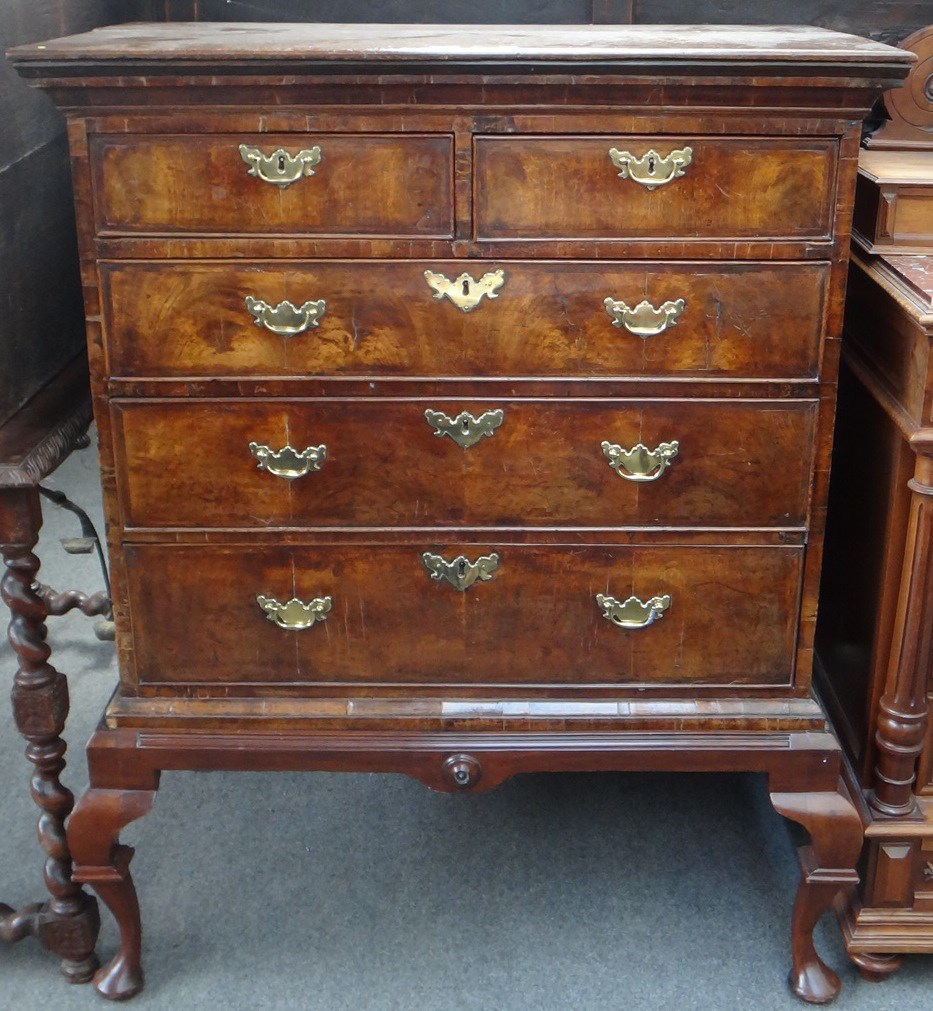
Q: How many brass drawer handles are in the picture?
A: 8